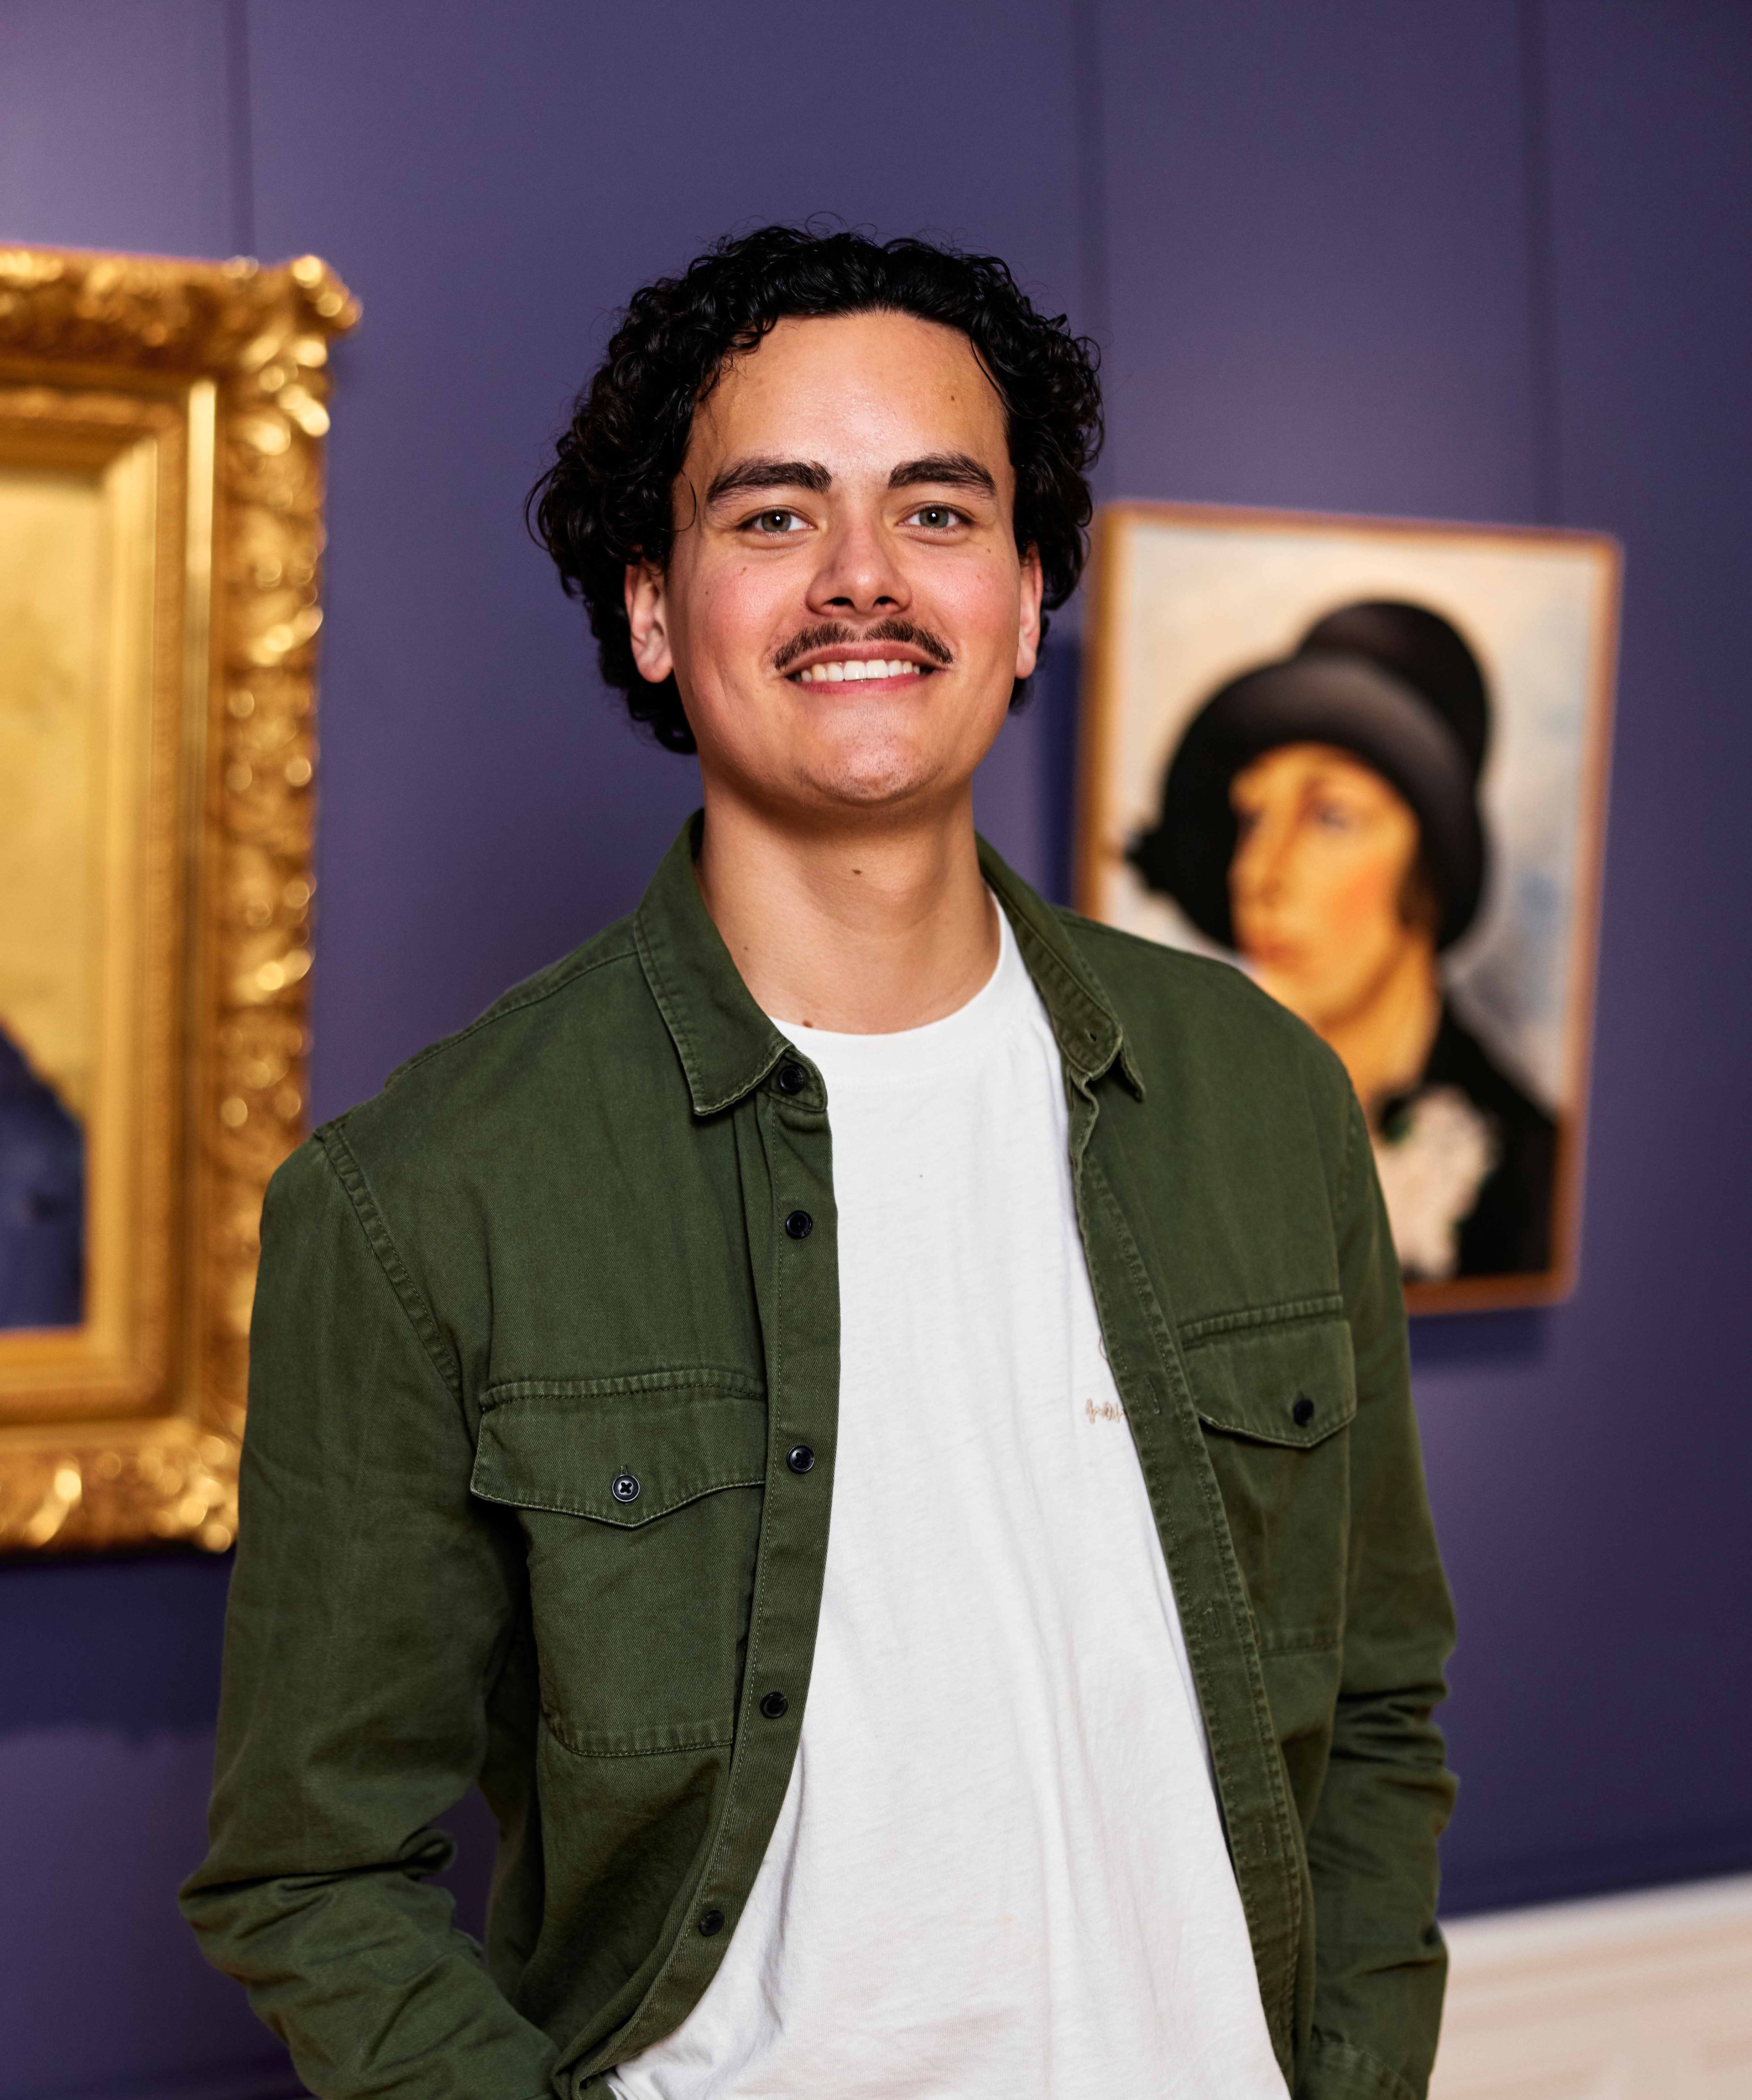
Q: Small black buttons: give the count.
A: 7